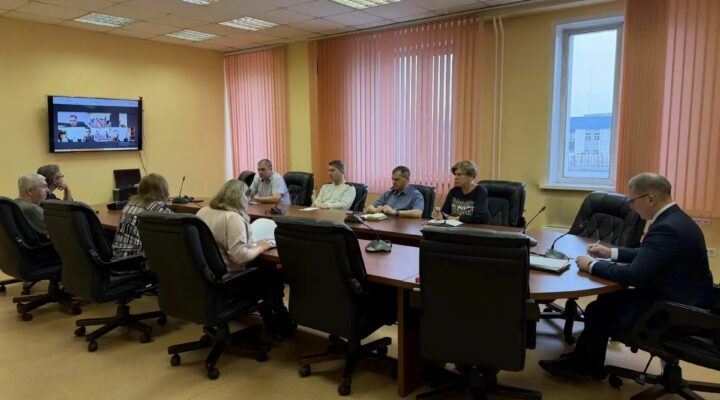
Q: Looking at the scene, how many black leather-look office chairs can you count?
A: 12